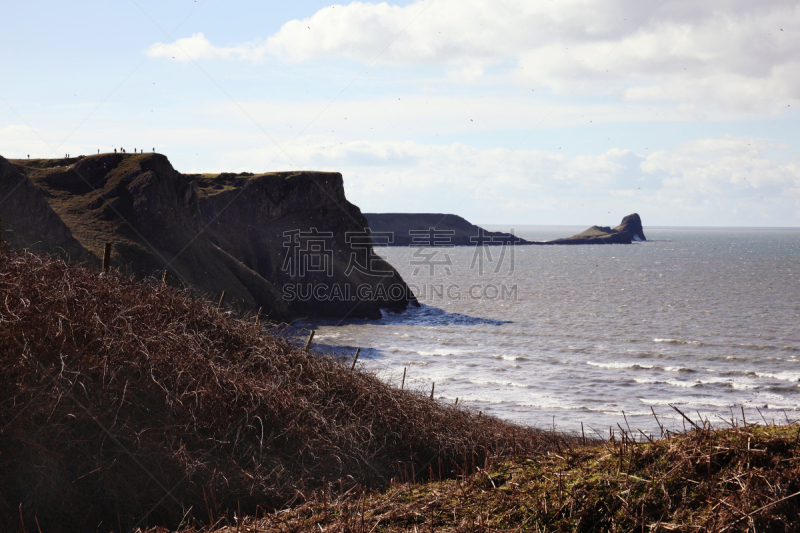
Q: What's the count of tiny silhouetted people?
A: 10